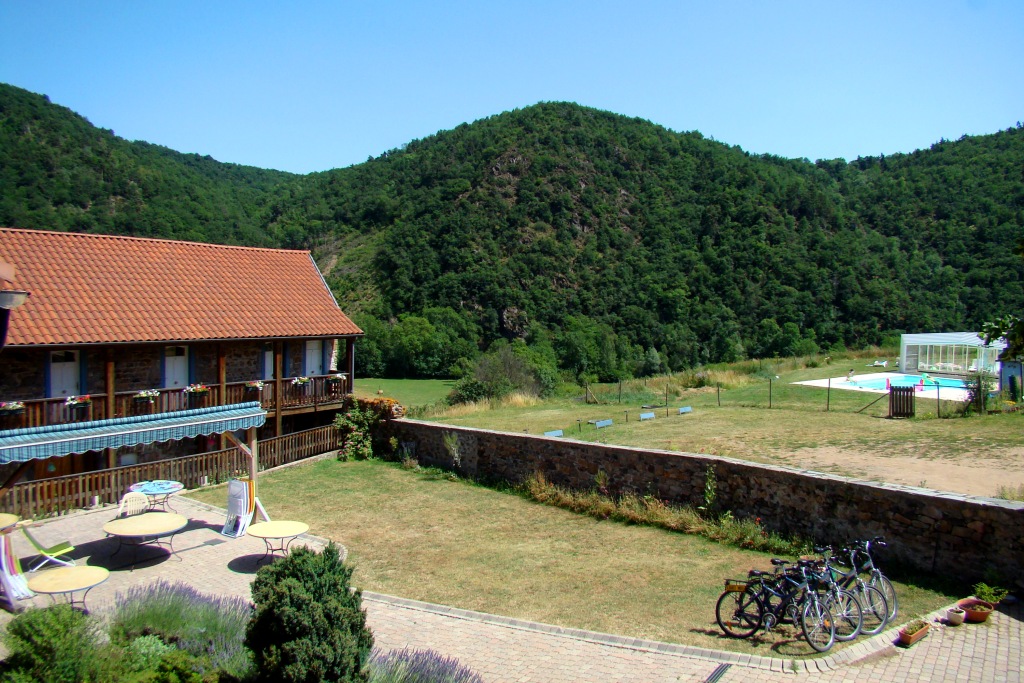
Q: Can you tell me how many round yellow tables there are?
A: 4